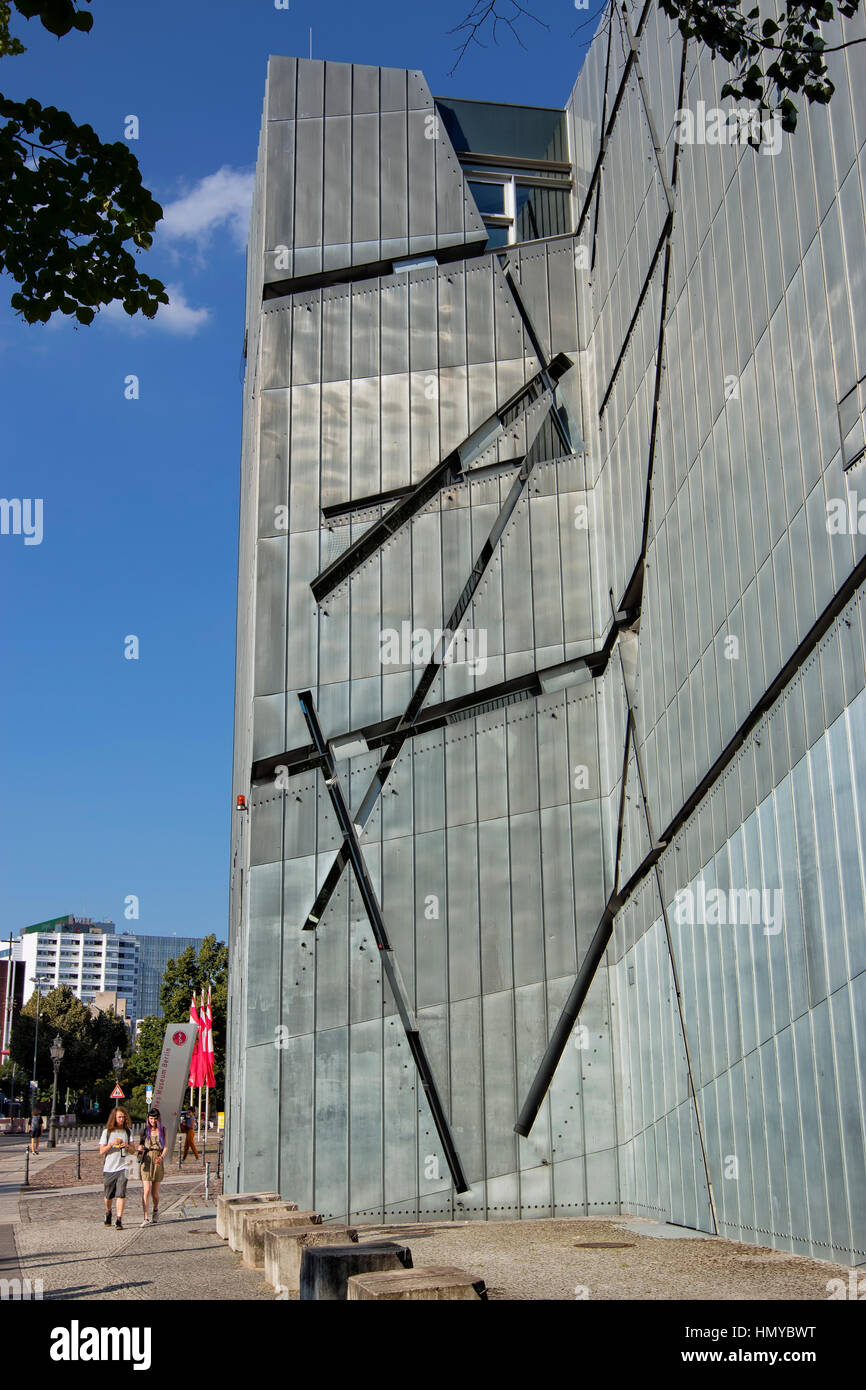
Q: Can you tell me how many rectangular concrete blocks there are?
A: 6